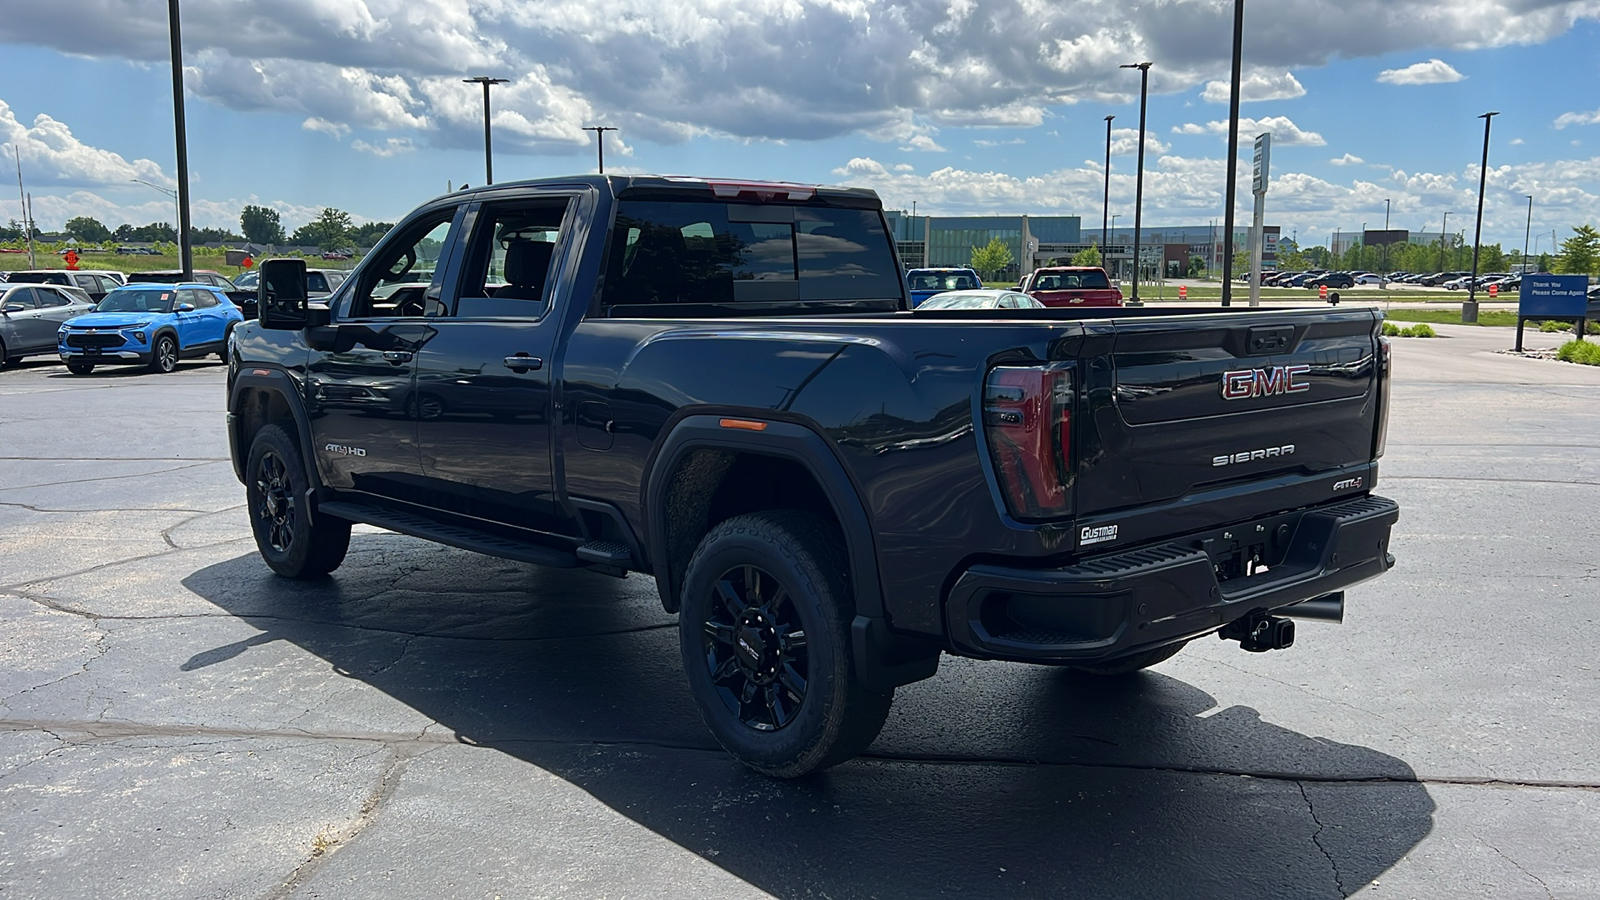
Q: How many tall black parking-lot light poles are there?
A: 7